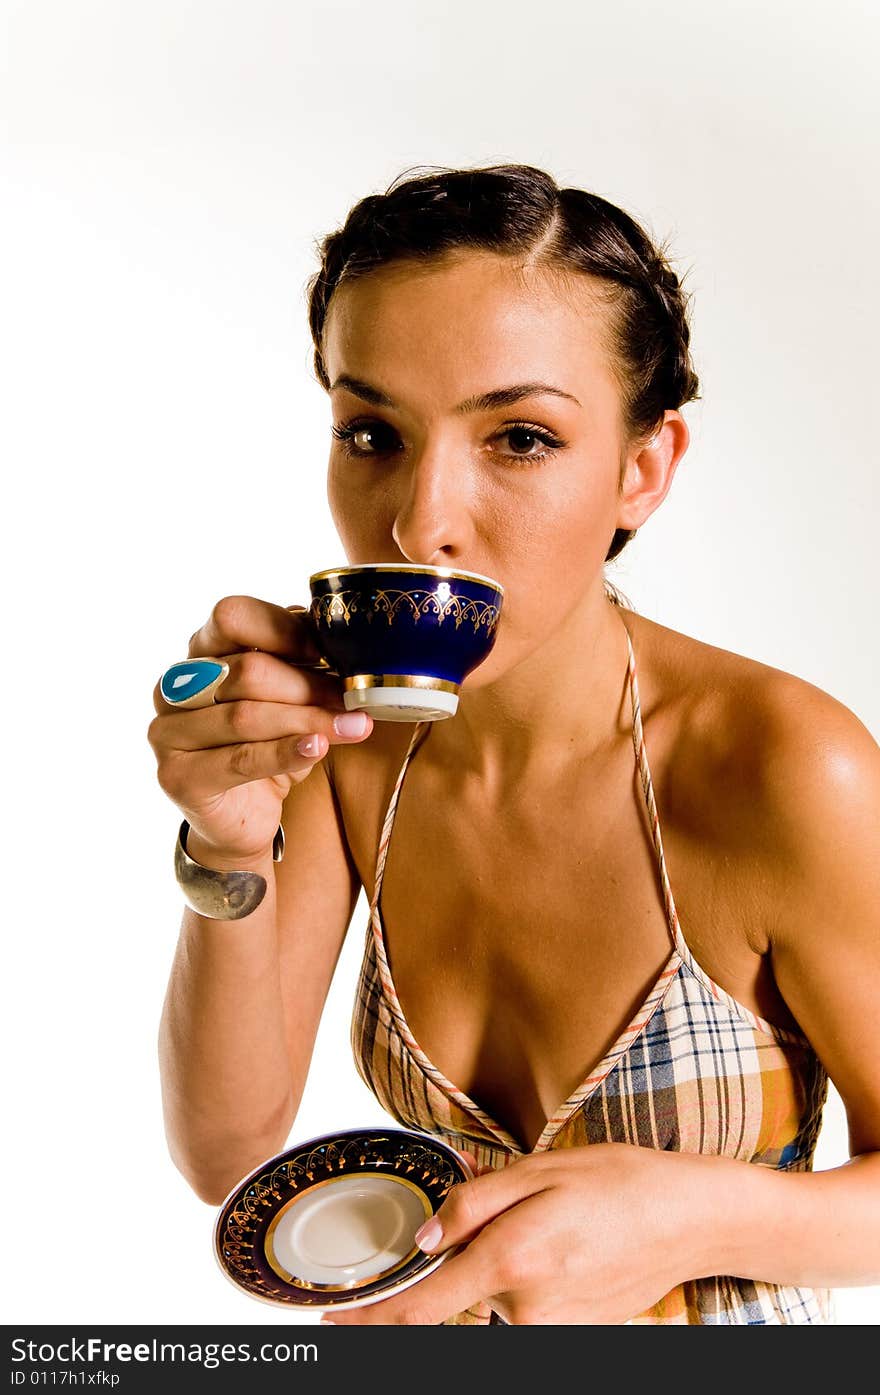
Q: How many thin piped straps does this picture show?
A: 2